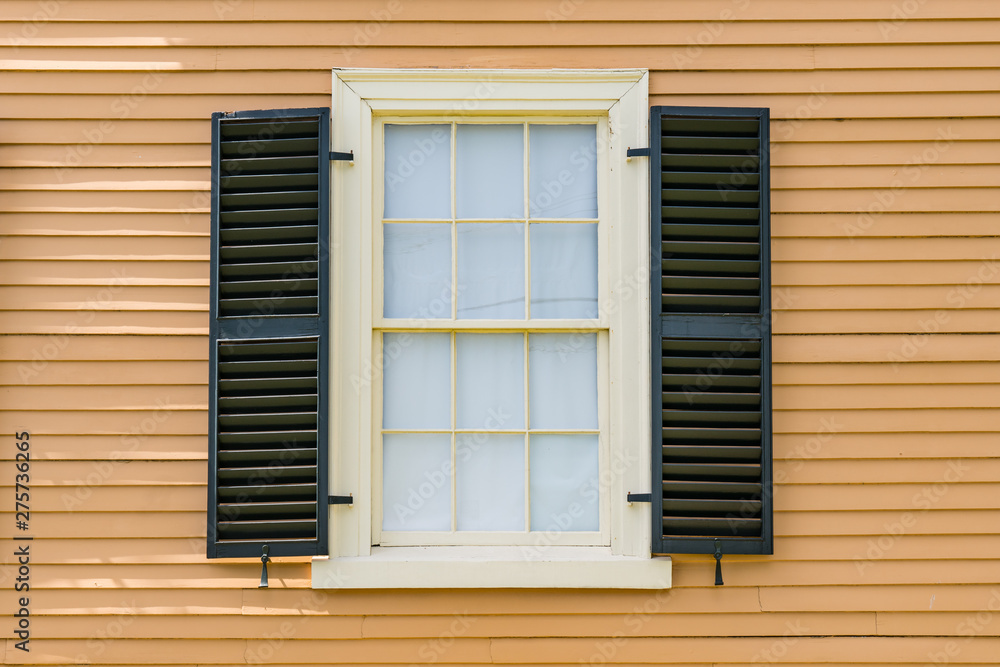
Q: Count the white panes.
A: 12